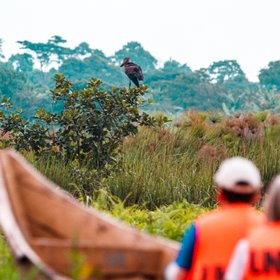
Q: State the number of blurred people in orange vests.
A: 2